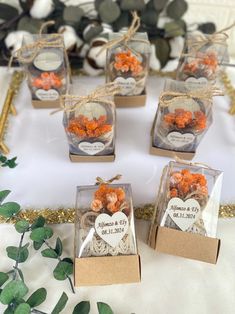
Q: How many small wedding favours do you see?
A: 7